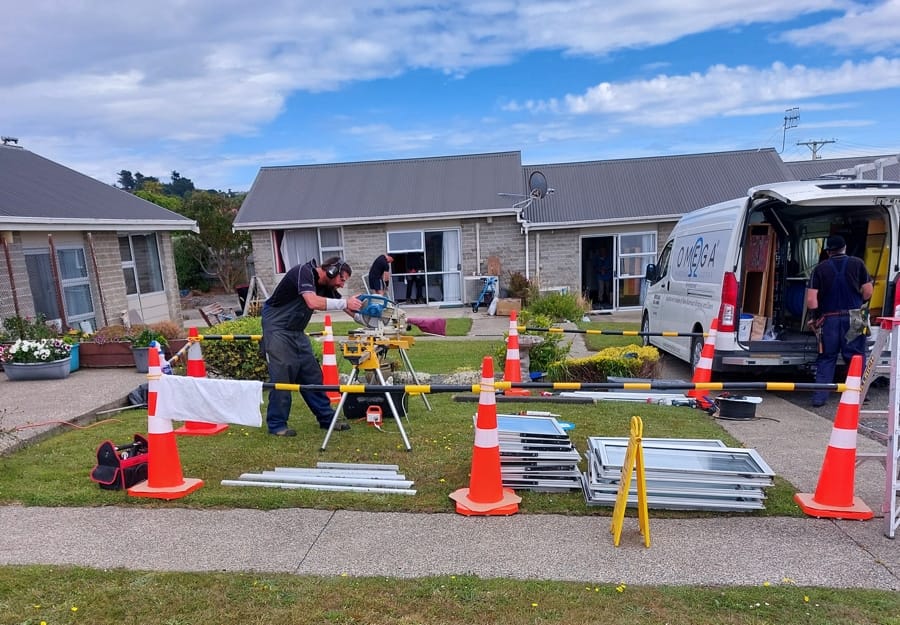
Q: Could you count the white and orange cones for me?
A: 7